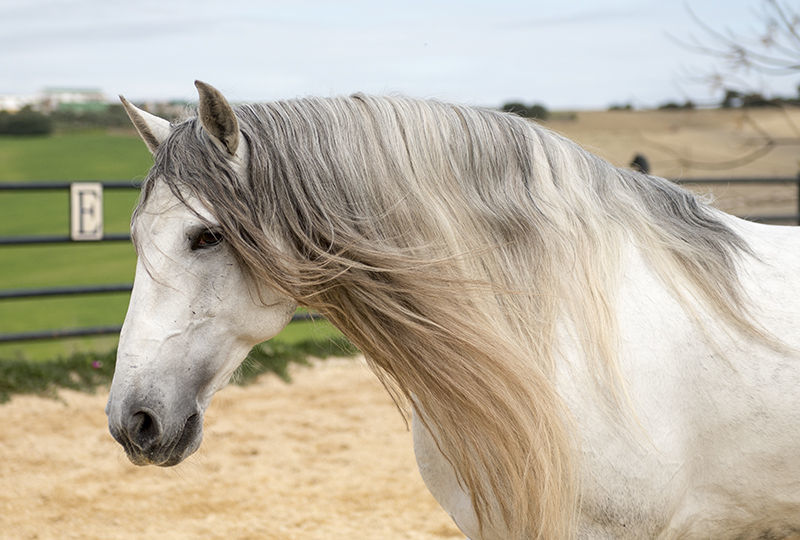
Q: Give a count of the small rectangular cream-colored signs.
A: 1